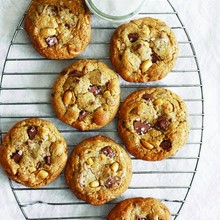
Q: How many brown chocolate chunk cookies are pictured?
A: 7